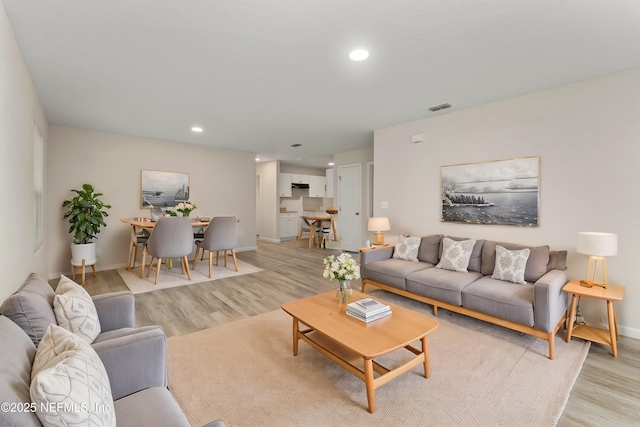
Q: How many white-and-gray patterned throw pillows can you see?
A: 5